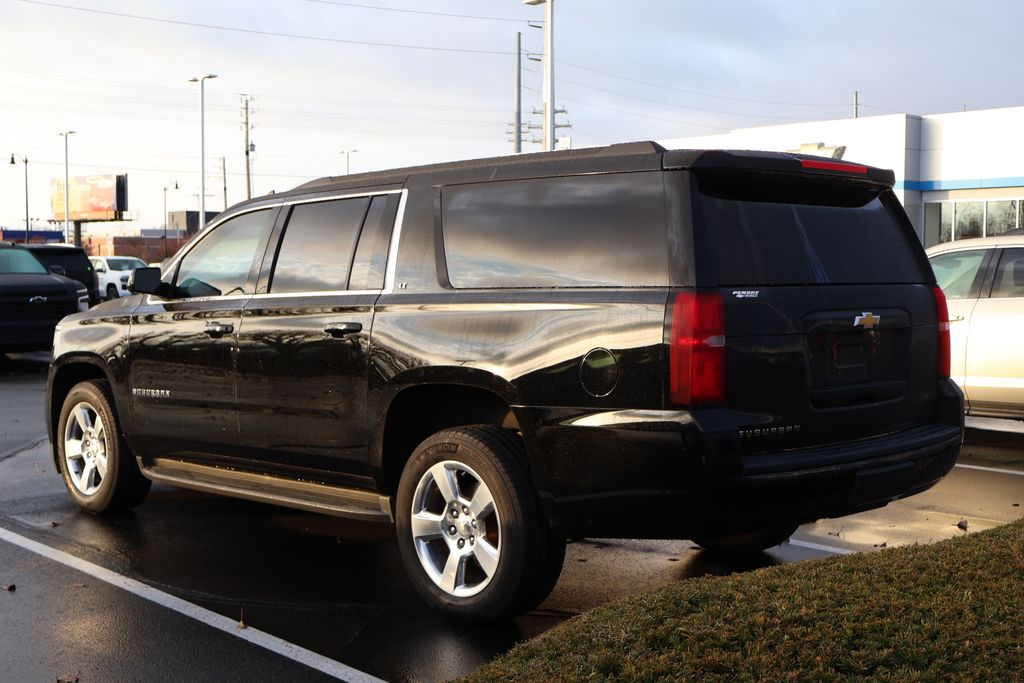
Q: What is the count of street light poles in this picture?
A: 6